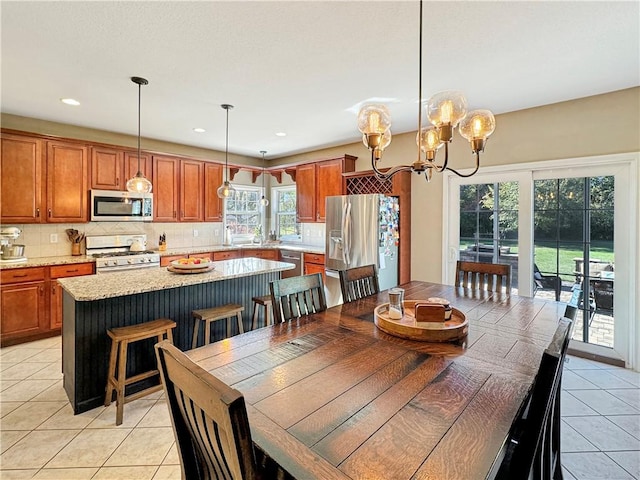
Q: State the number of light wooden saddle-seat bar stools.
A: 3